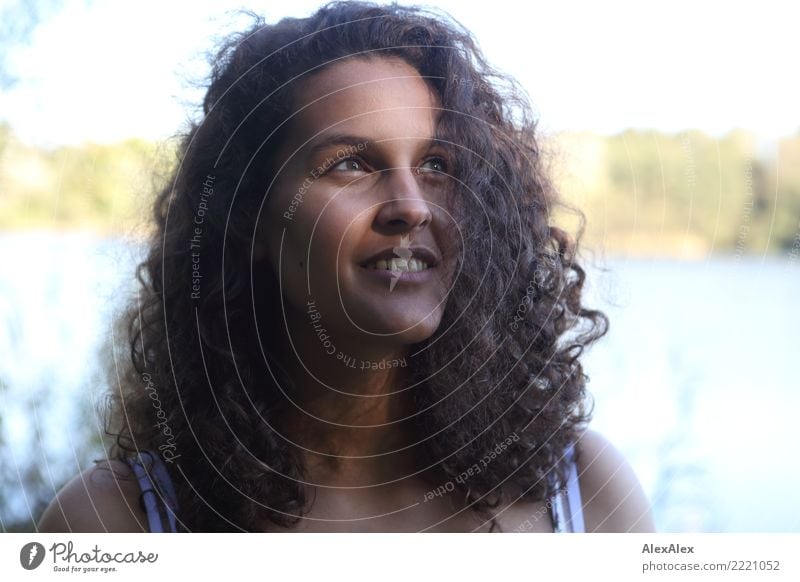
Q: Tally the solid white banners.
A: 1